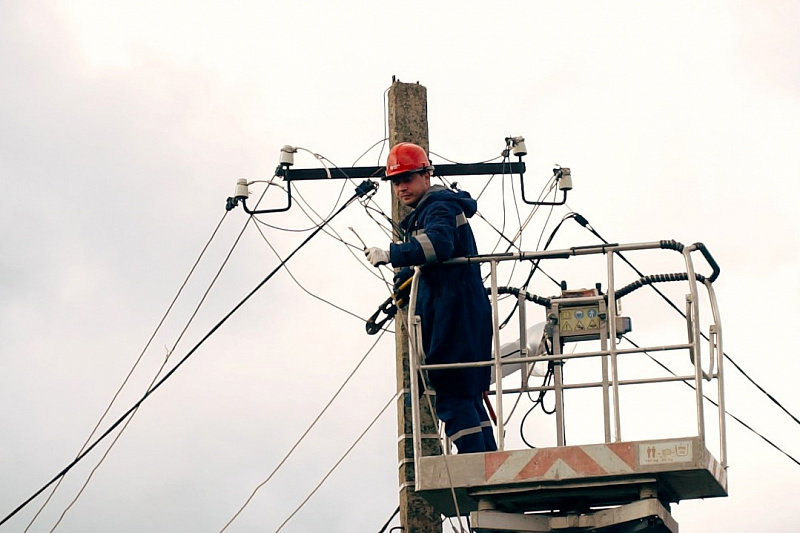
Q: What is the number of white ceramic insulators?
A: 4